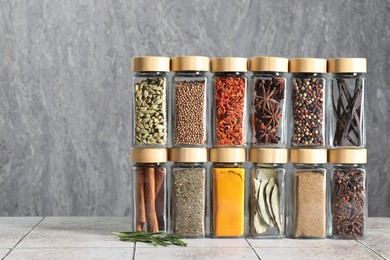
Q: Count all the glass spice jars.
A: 12